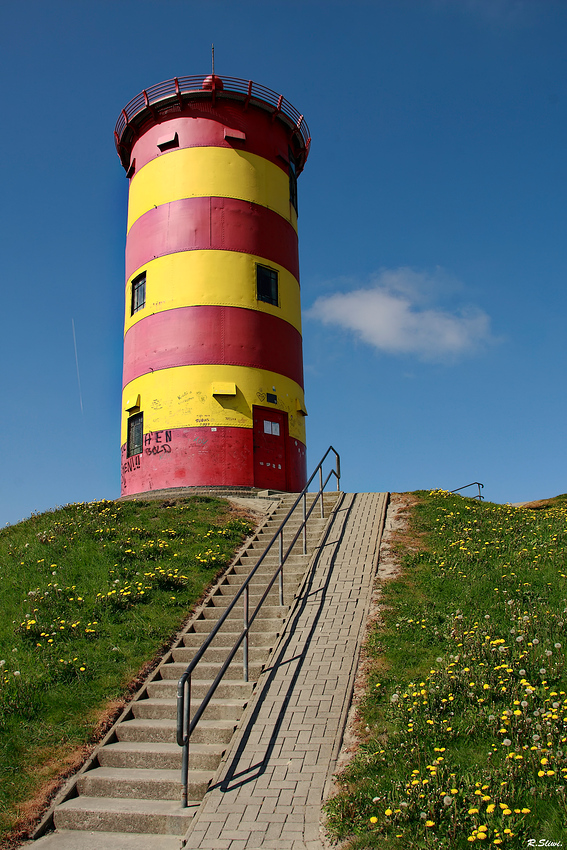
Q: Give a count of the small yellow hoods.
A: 3